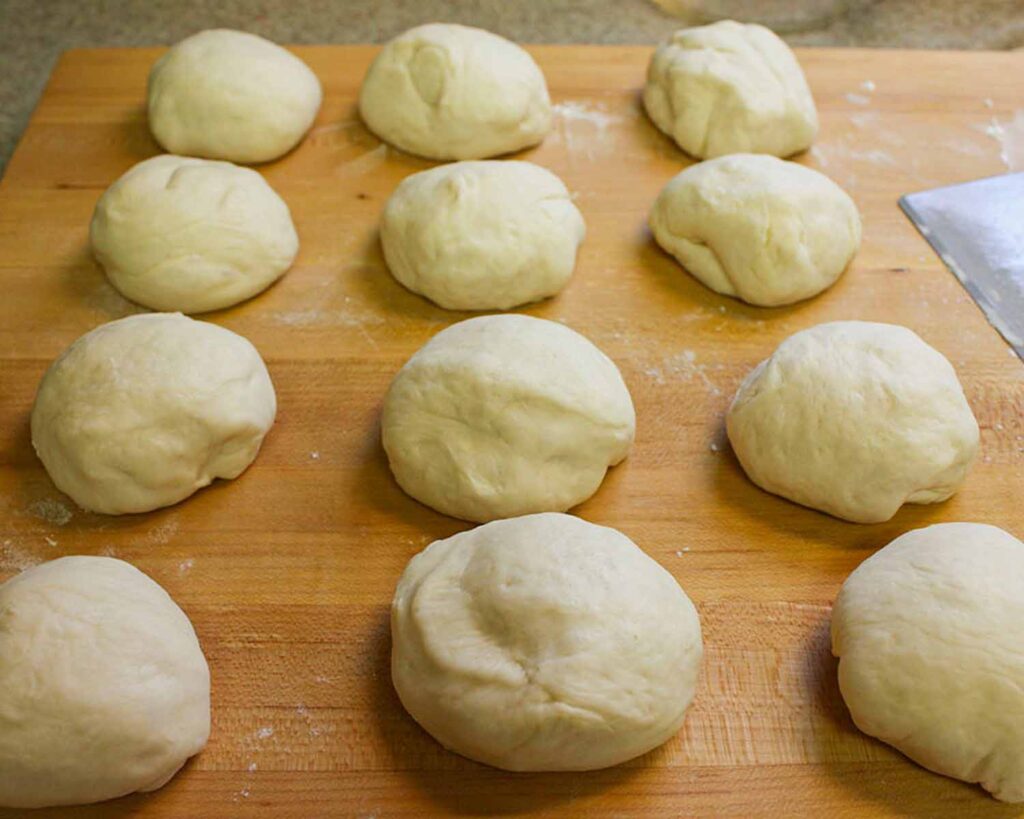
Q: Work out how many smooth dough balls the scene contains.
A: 12